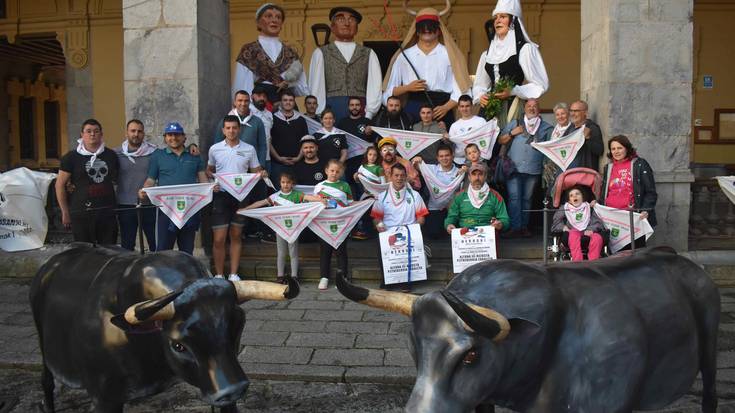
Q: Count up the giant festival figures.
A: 4